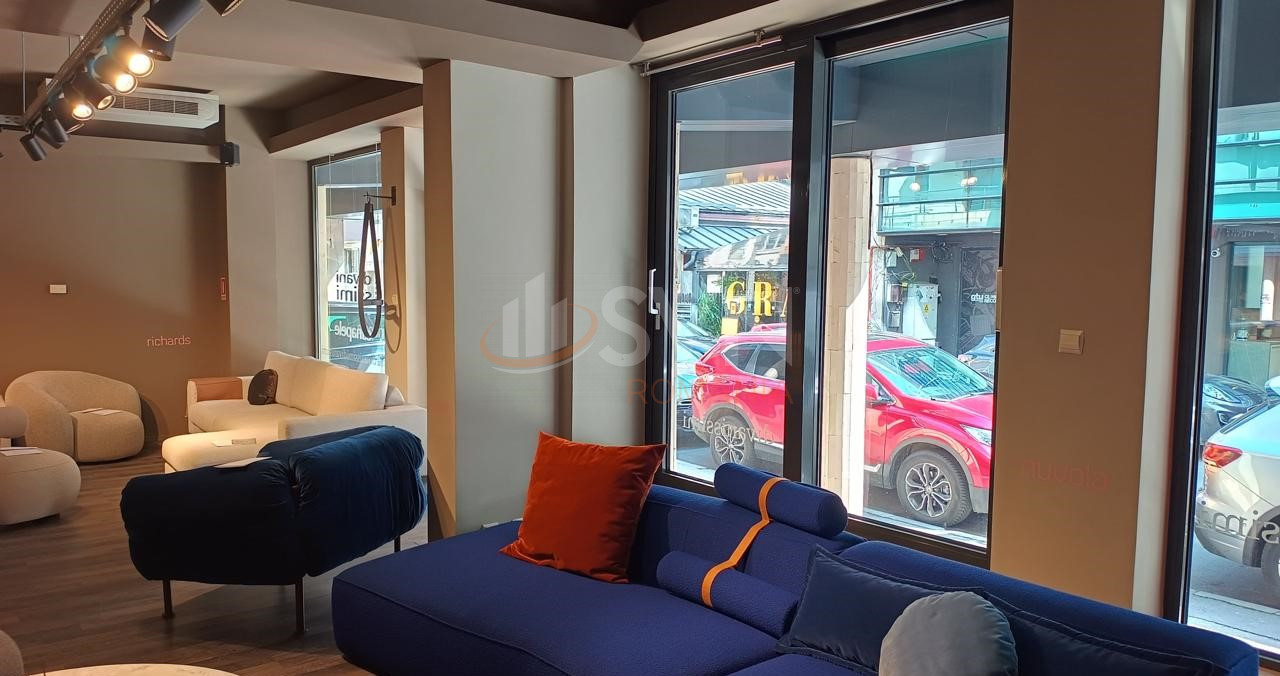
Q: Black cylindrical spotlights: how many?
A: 11